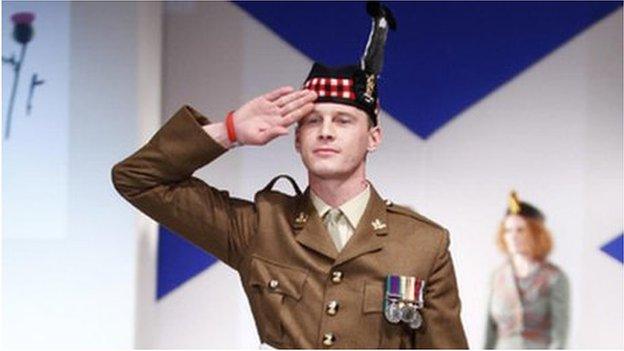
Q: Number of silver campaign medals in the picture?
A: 3